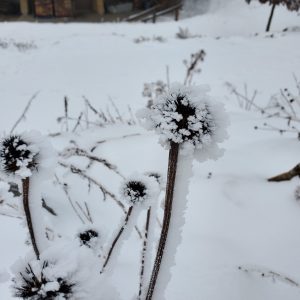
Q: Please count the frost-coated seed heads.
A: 6